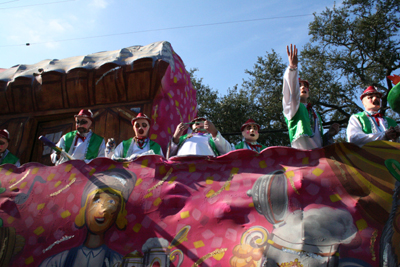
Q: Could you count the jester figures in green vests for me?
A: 7